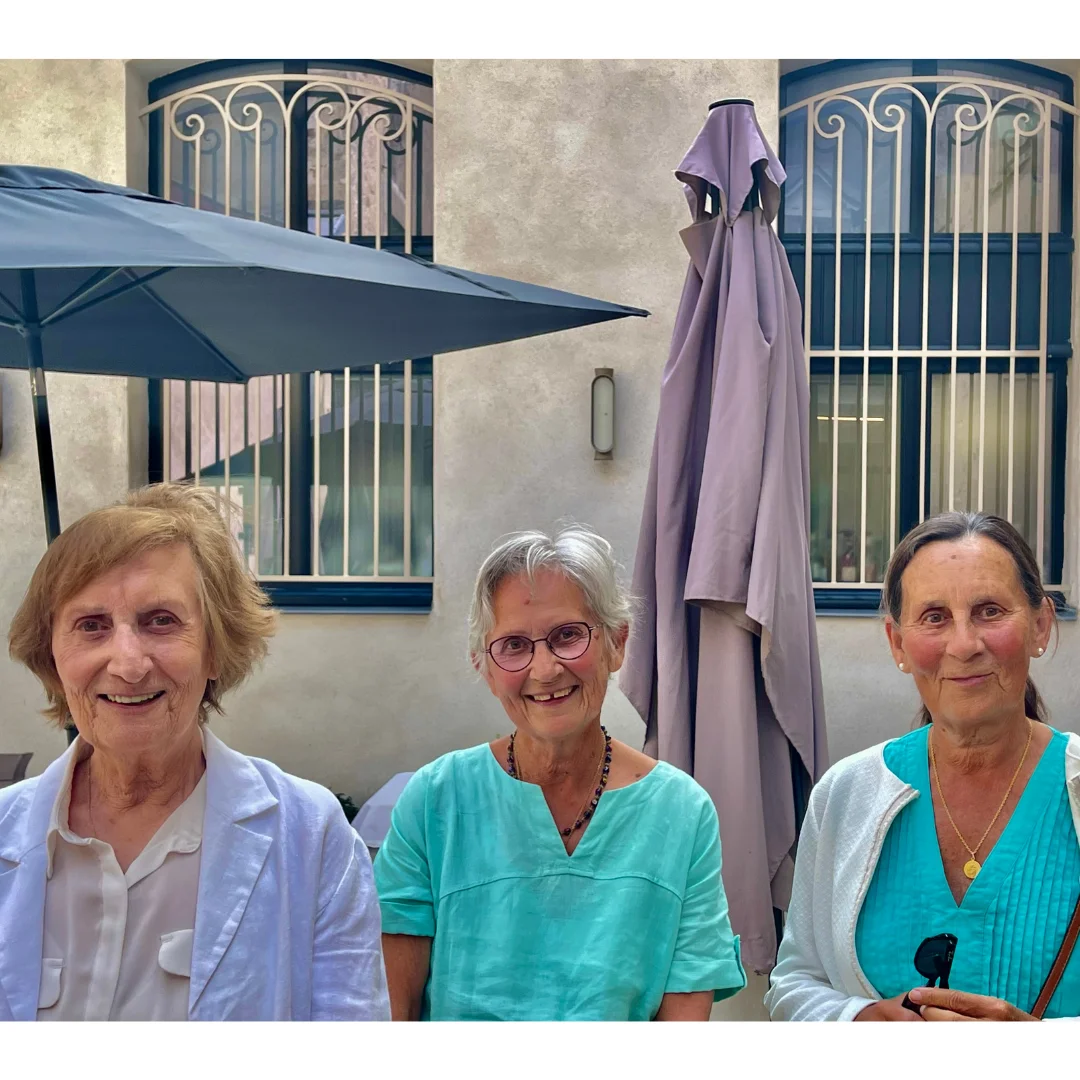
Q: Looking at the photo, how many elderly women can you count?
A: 3